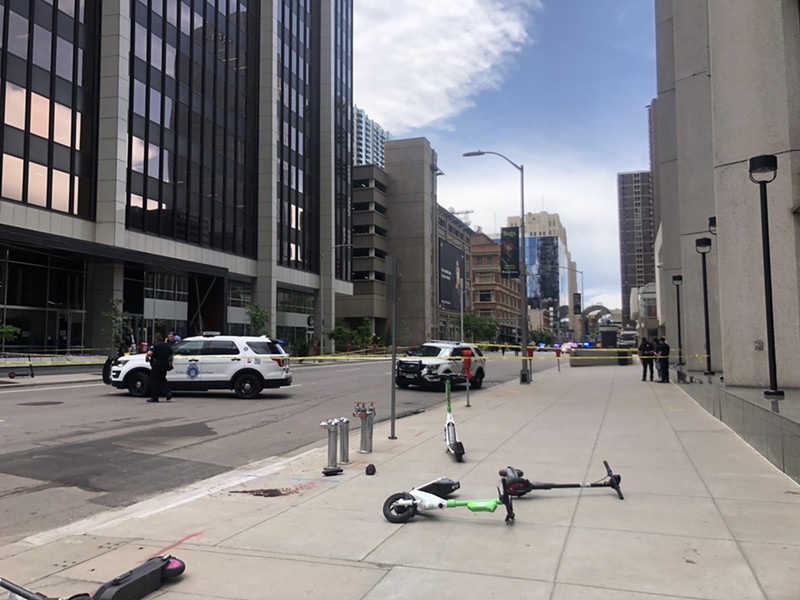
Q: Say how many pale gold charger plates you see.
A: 0